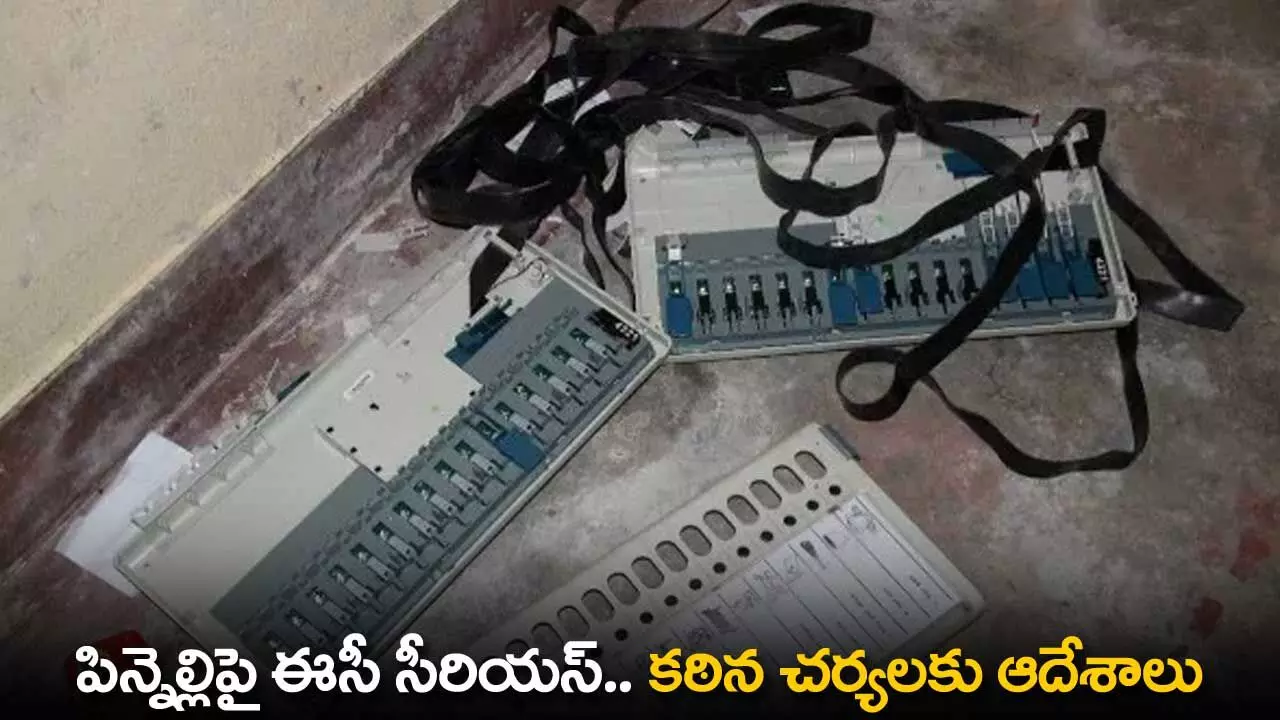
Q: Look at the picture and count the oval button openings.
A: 13